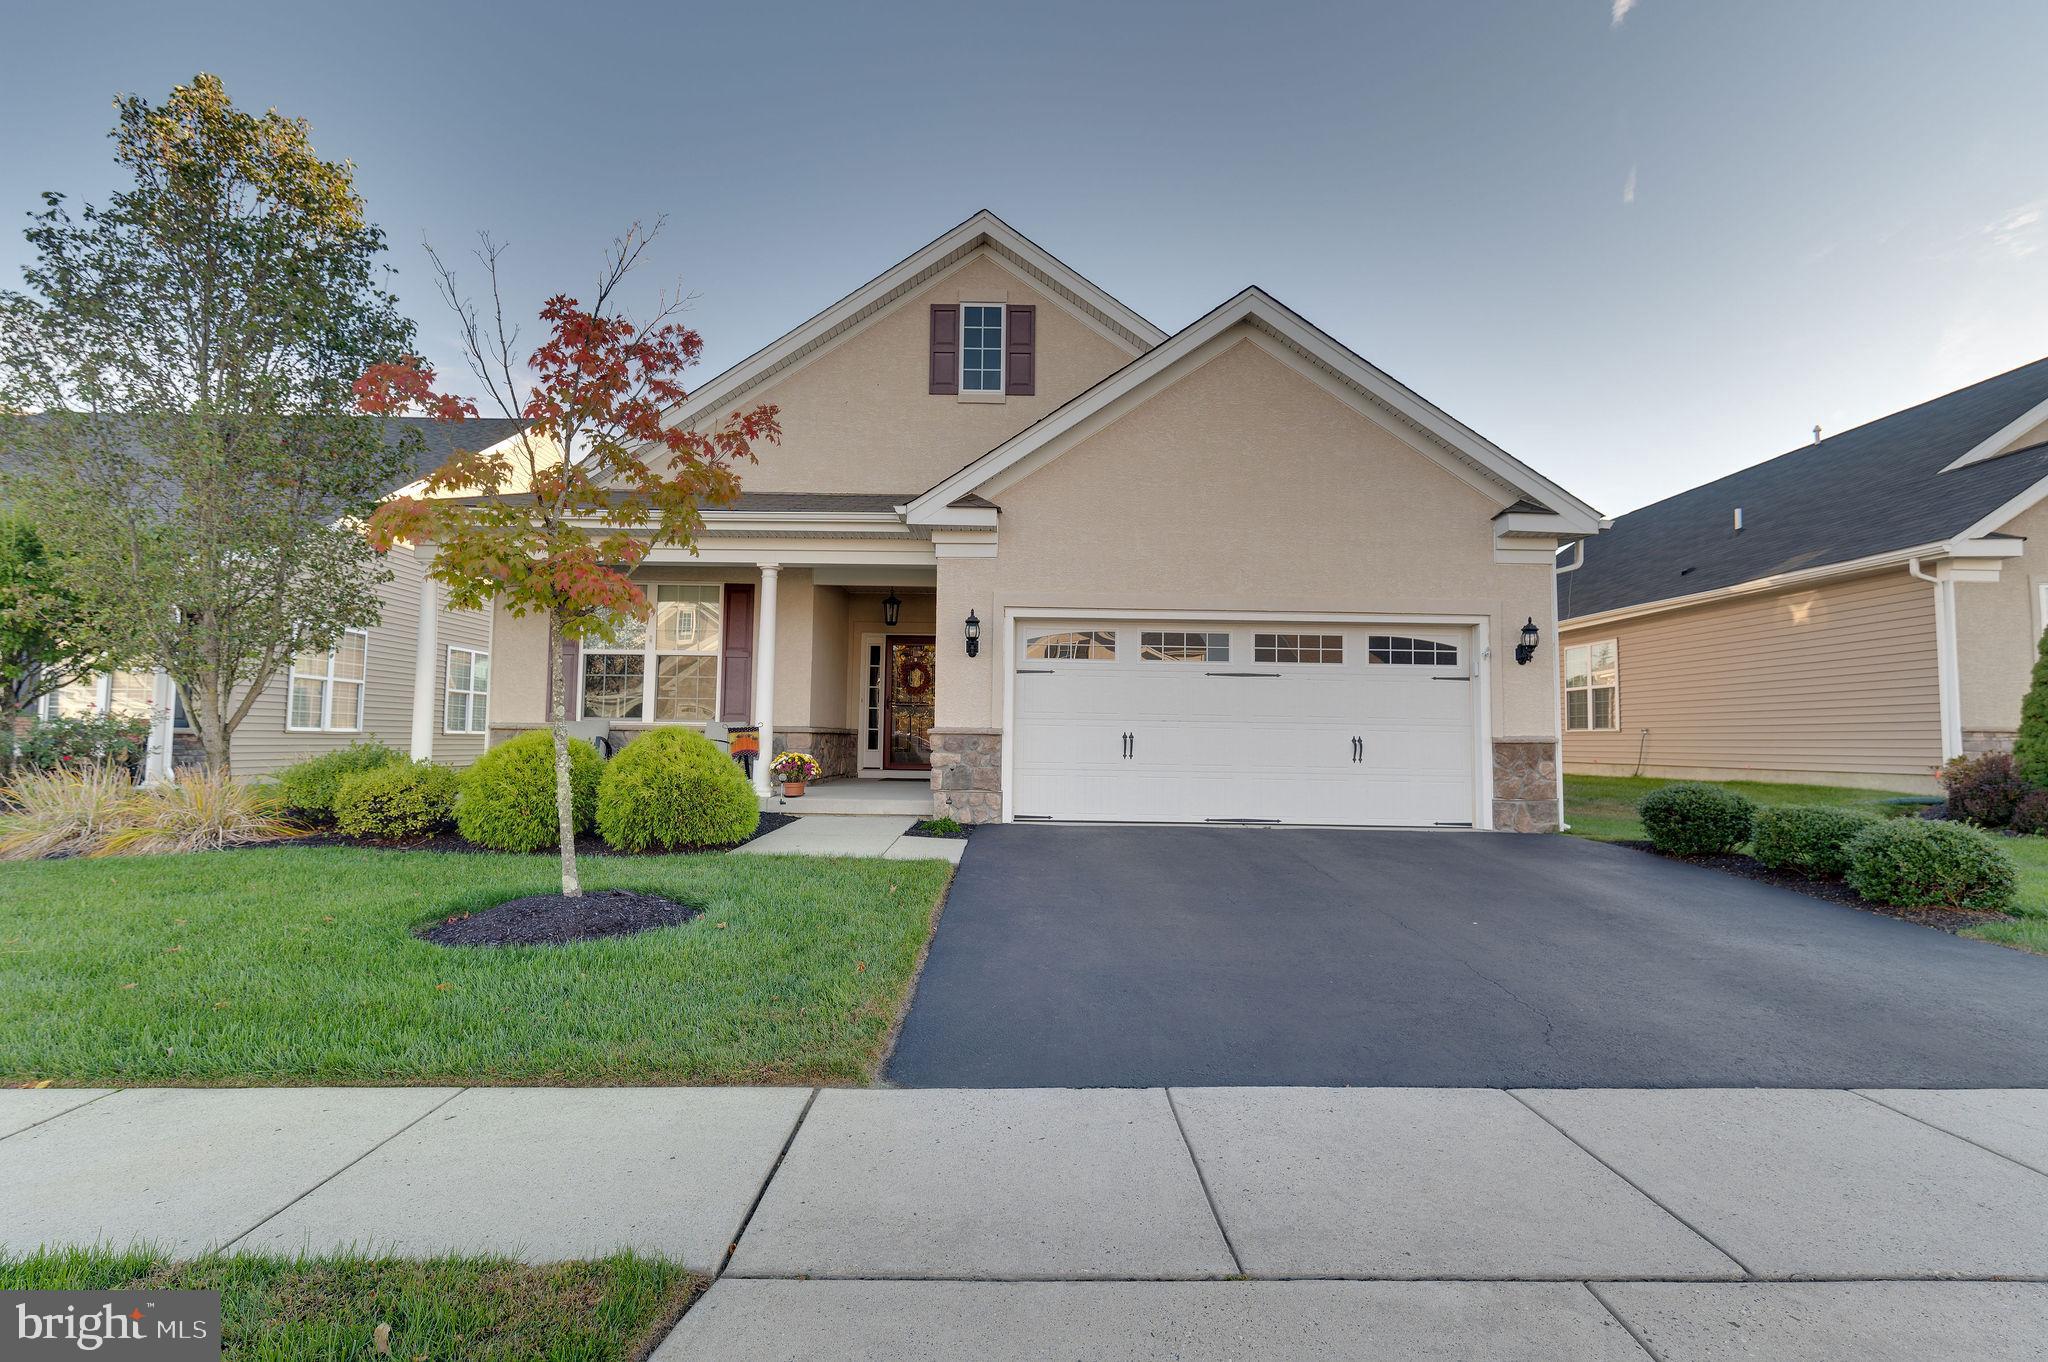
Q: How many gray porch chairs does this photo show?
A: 2